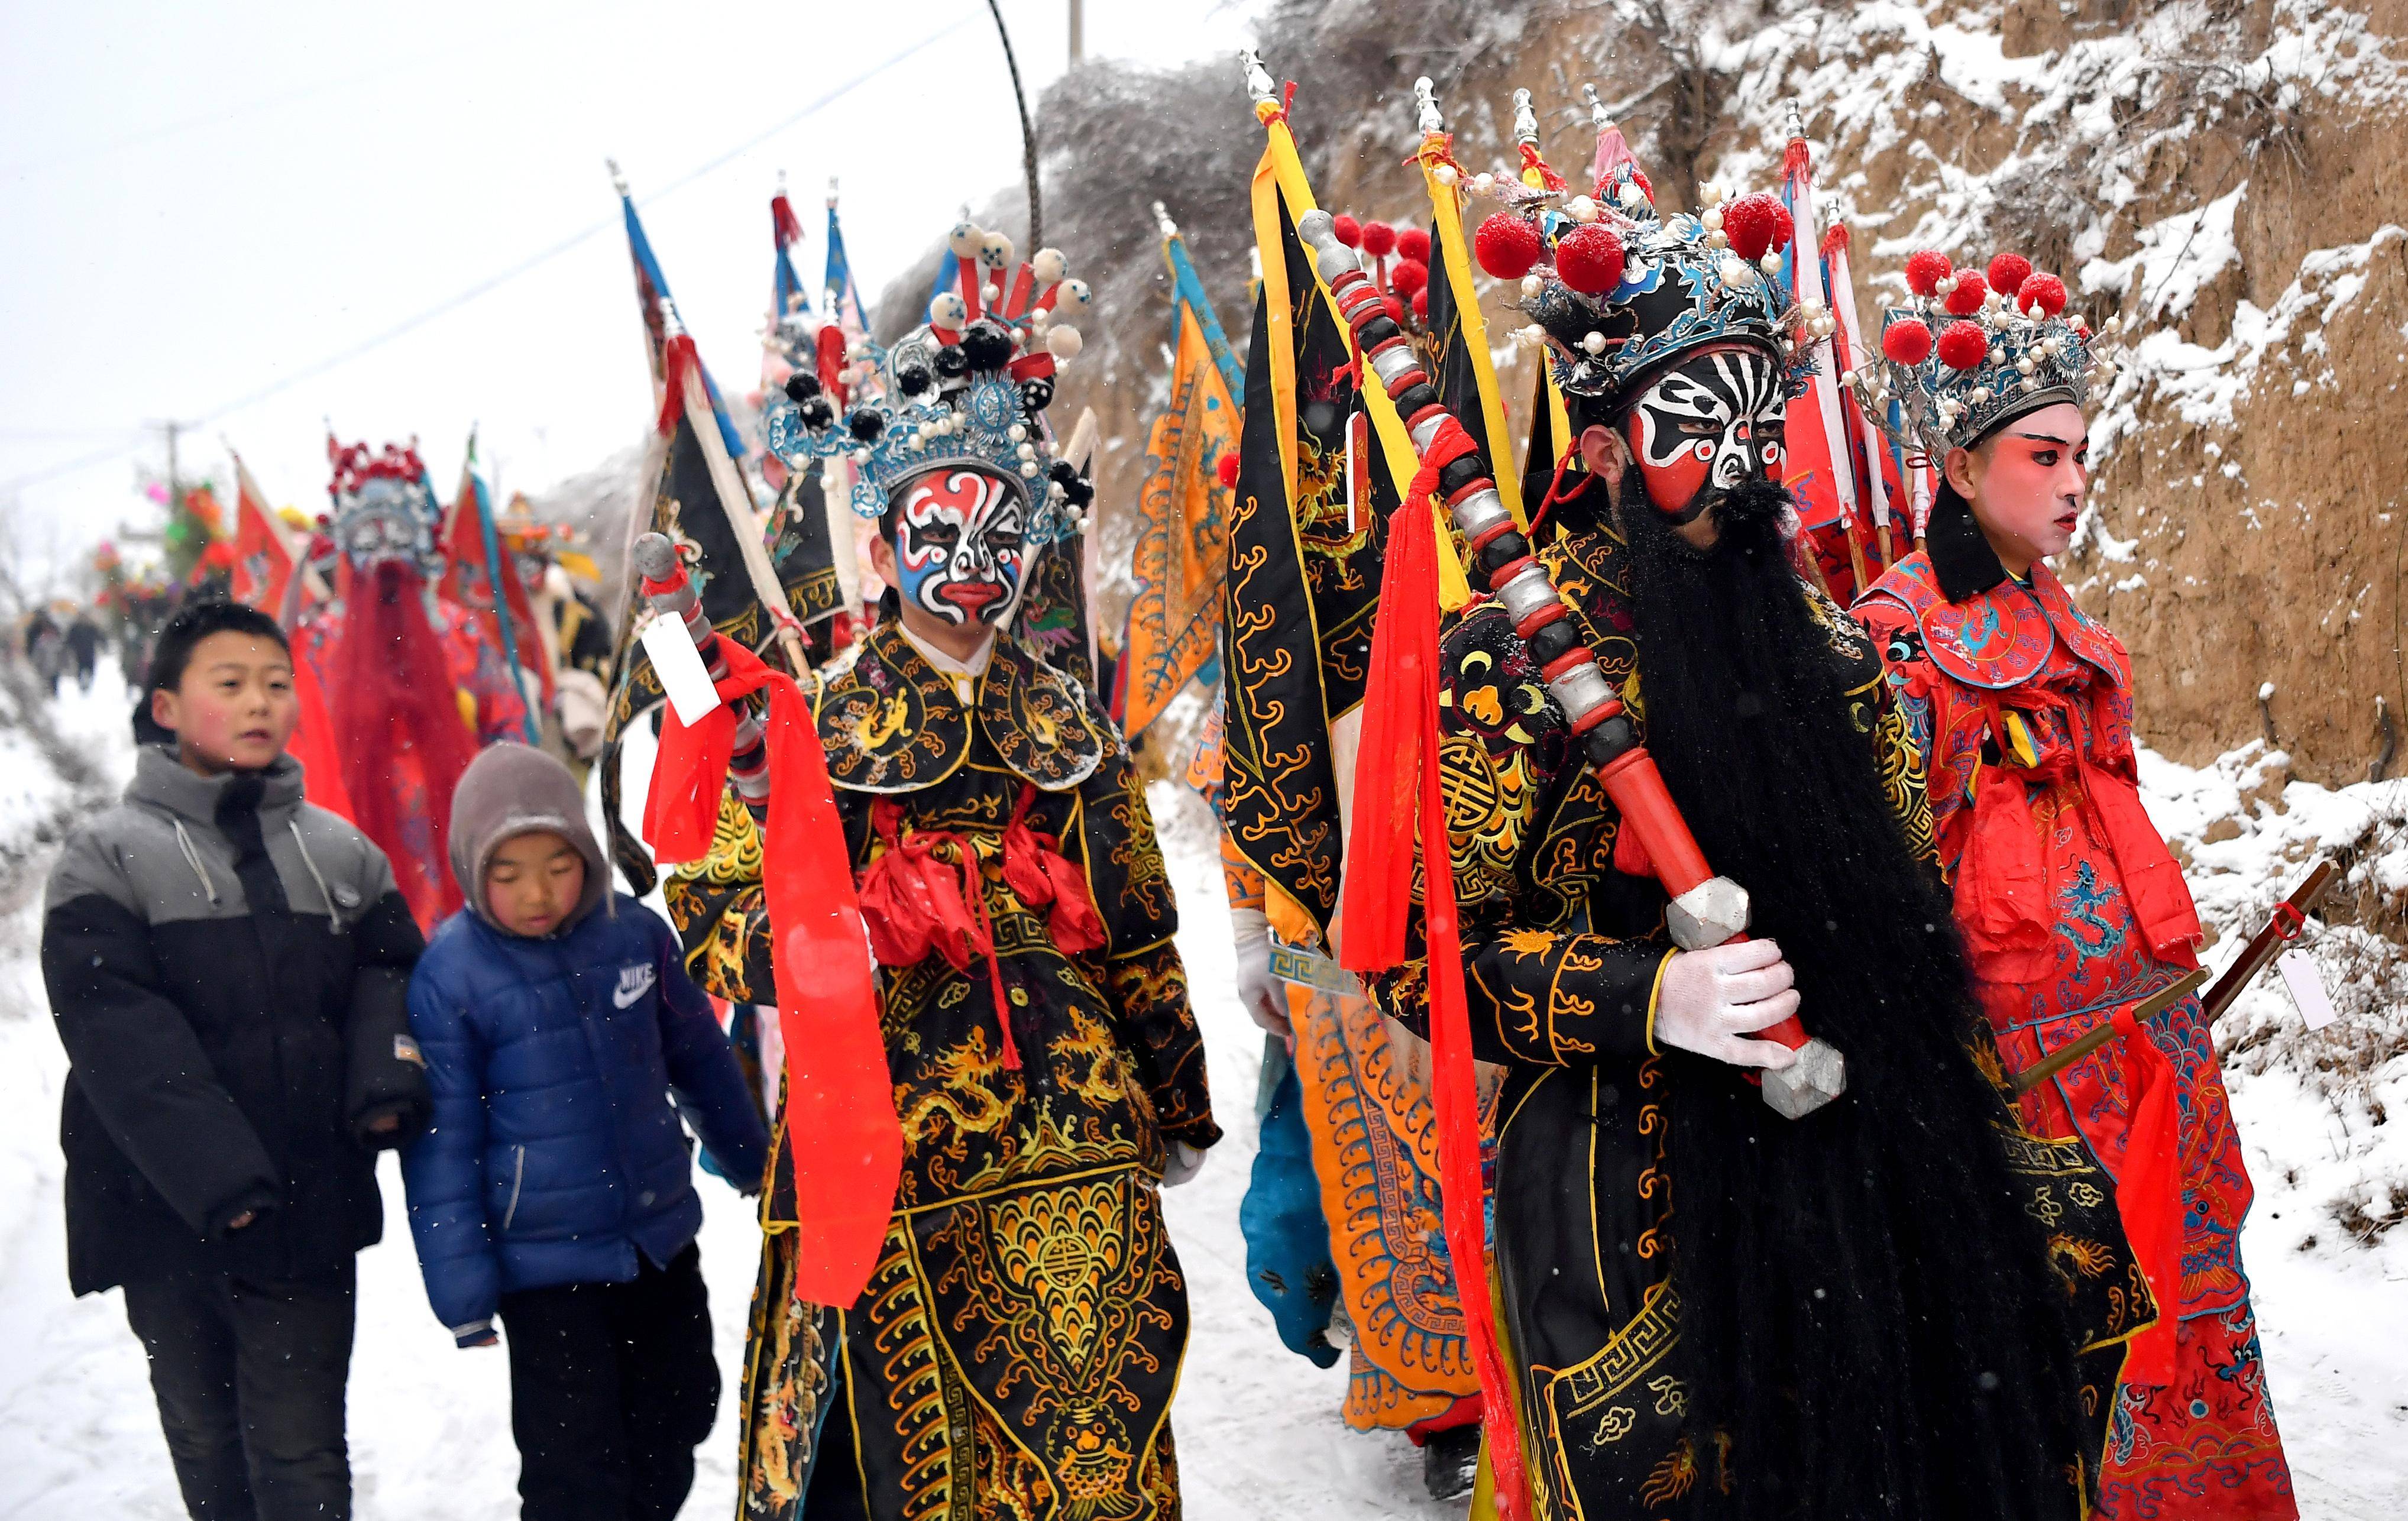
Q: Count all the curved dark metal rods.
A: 1